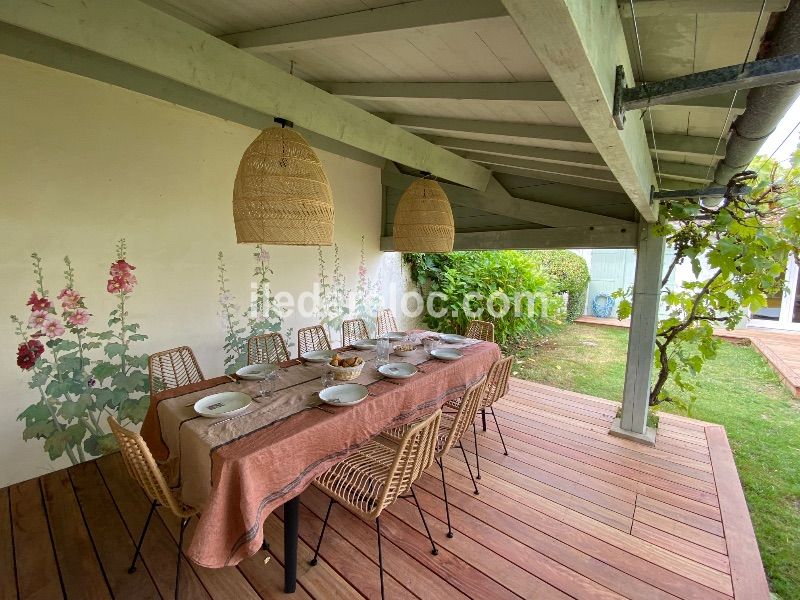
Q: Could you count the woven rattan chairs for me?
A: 10